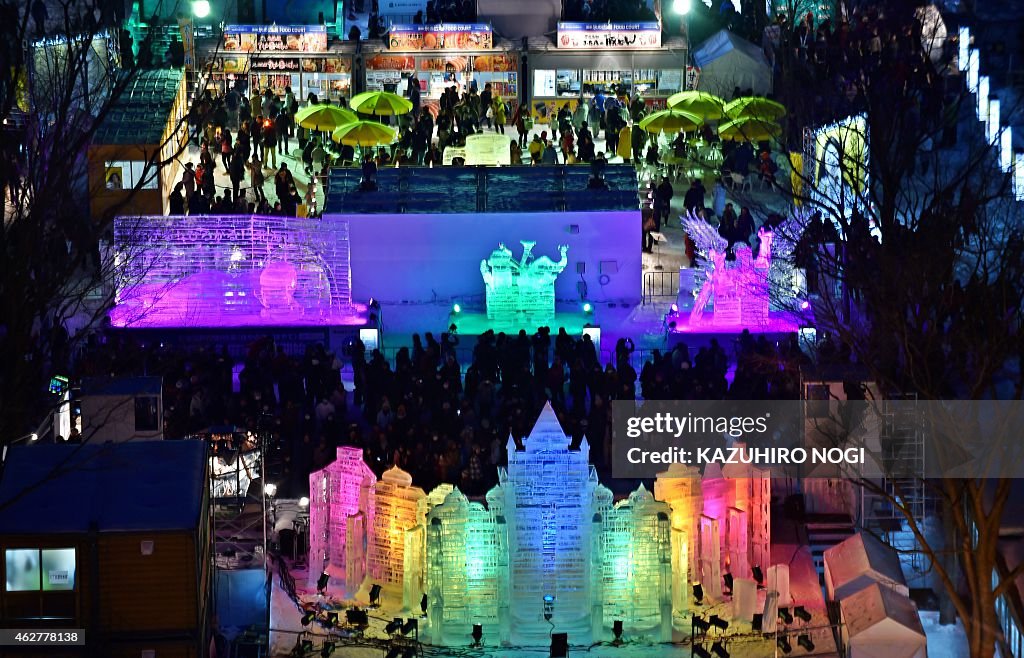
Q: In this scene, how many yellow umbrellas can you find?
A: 7